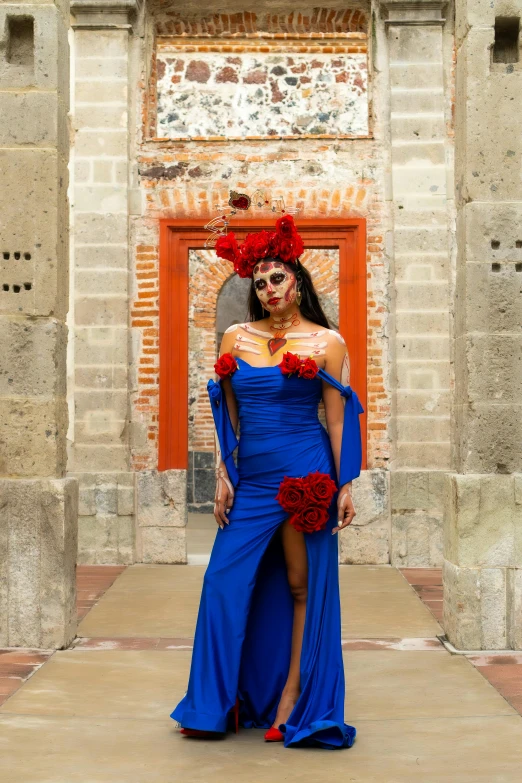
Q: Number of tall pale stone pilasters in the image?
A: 2